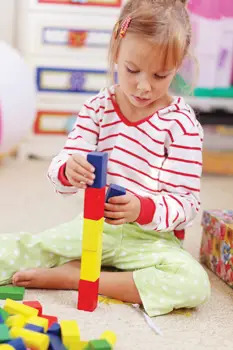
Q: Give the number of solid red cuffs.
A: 2